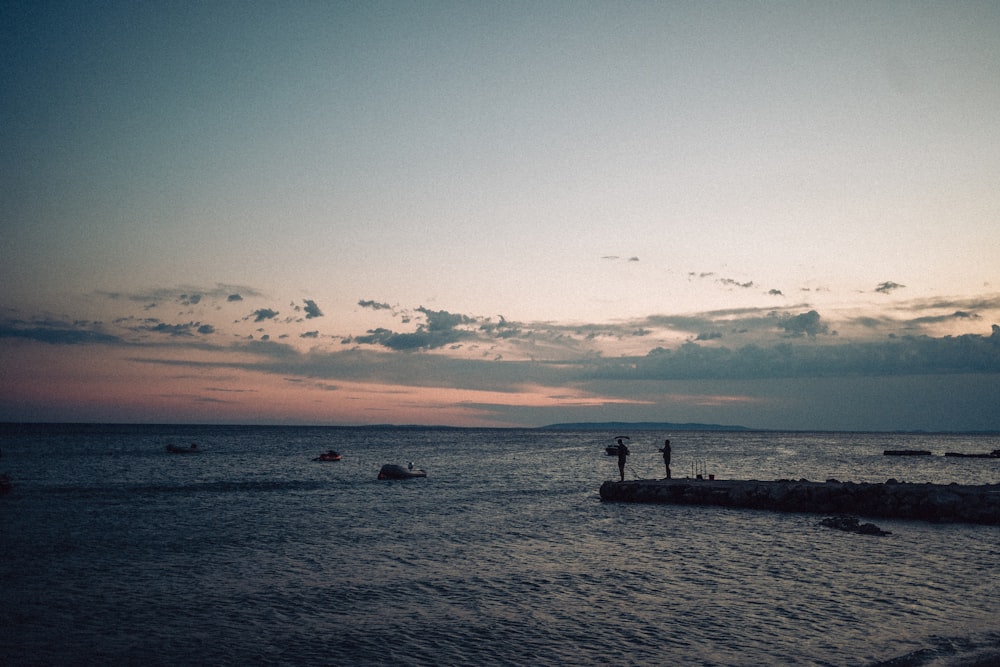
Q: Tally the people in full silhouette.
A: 2